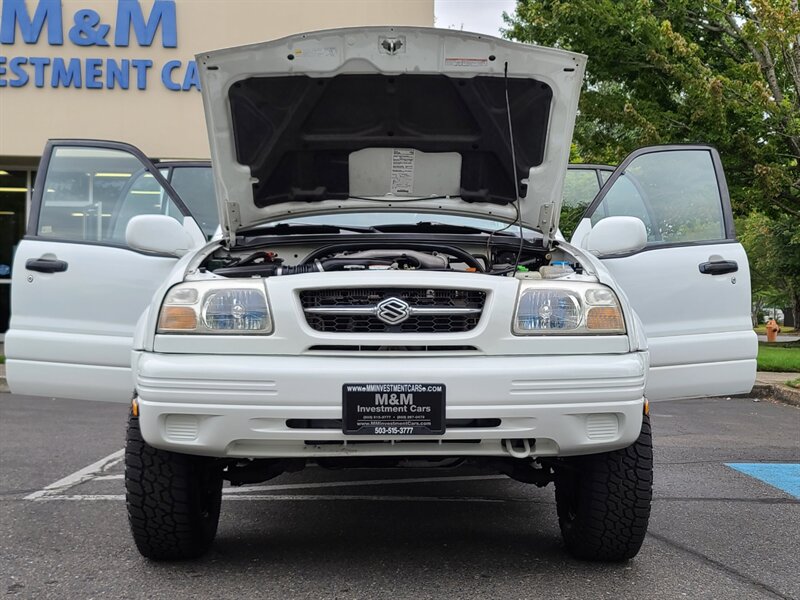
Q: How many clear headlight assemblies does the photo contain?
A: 2